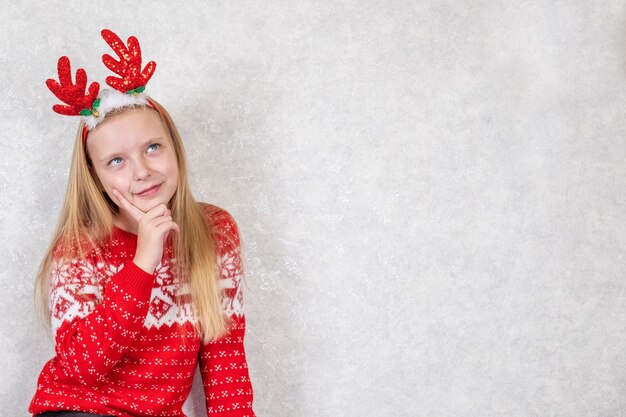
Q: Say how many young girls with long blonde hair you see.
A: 1